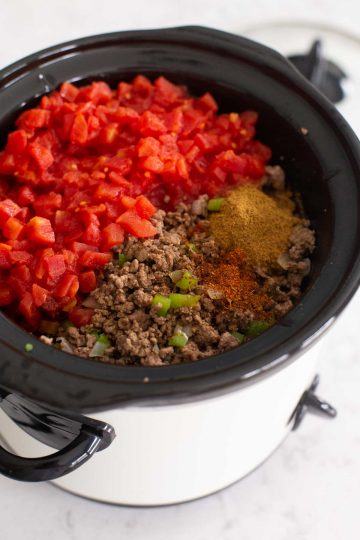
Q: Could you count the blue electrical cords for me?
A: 0